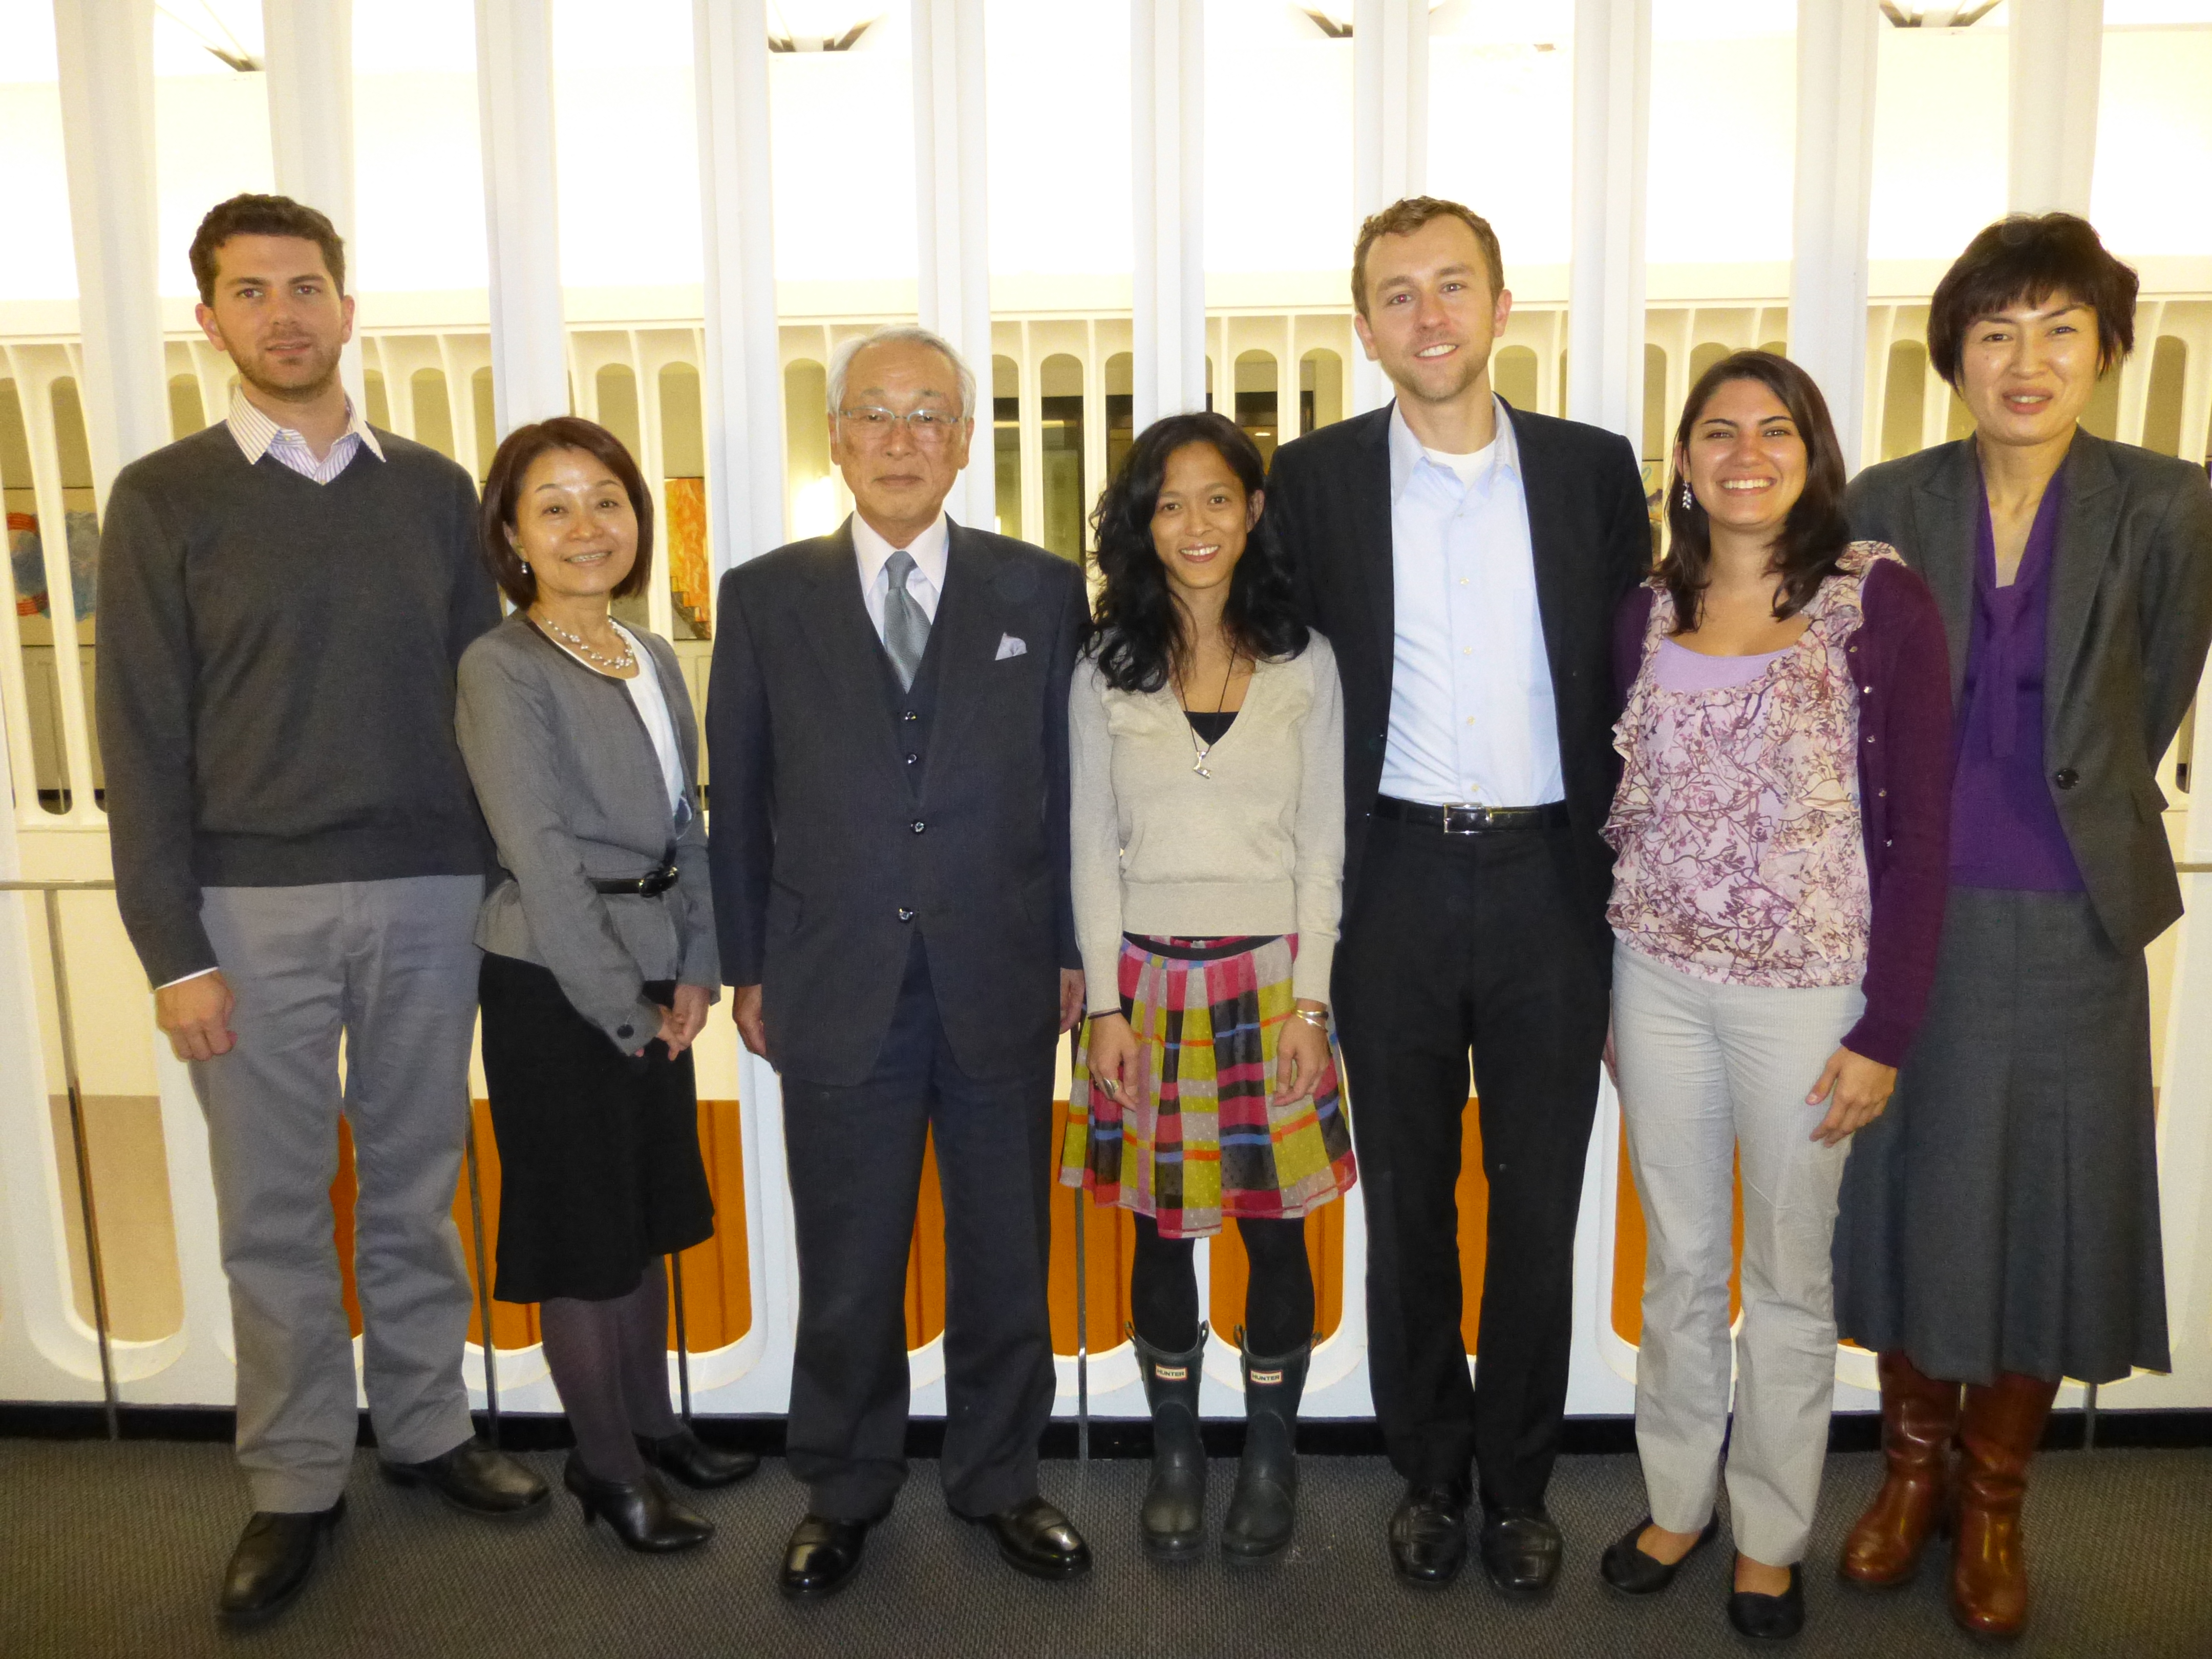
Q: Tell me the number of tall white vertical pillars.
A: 10